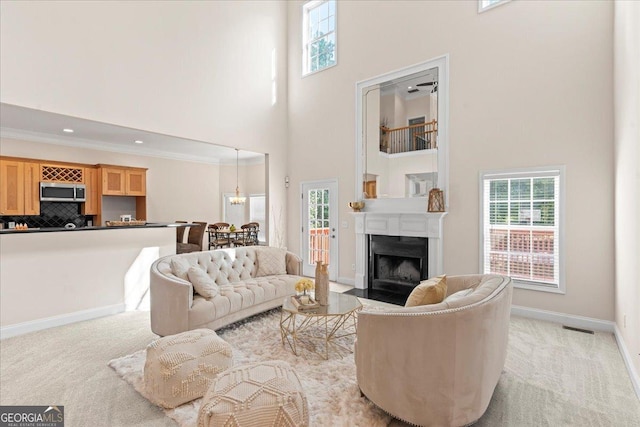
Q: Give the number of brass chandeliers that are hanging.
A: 1